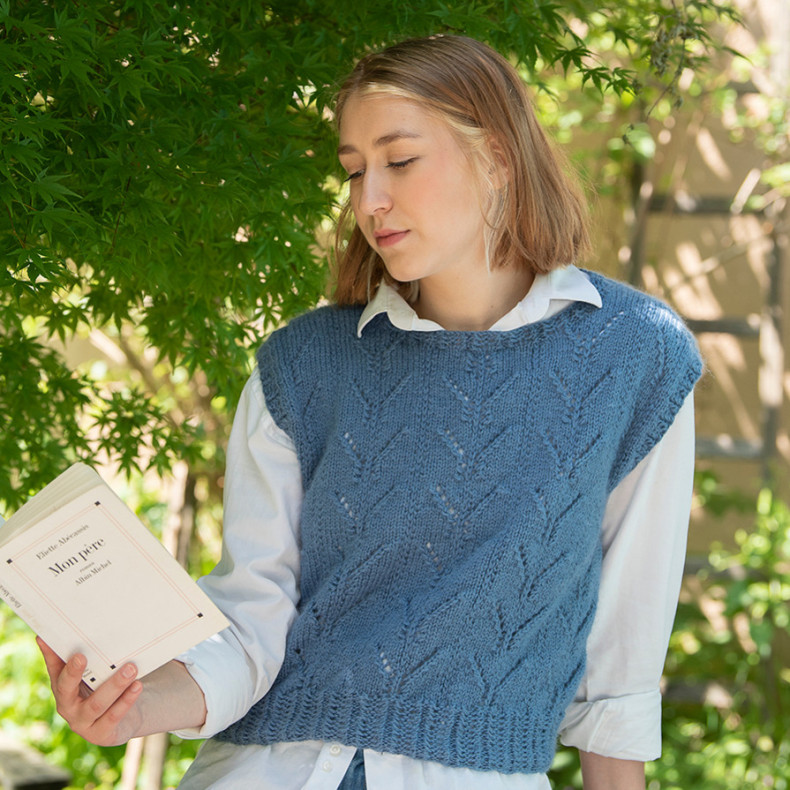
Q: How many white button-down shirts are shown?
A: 1